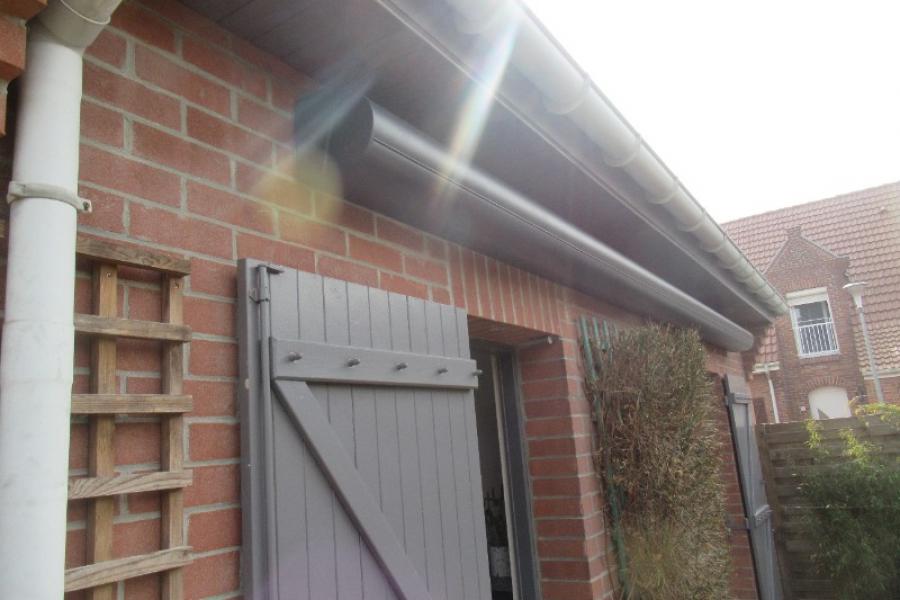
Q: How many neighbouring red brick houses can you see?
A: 1